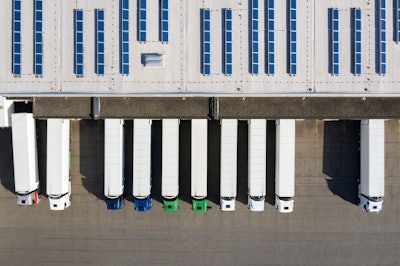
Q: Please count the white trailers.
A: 10